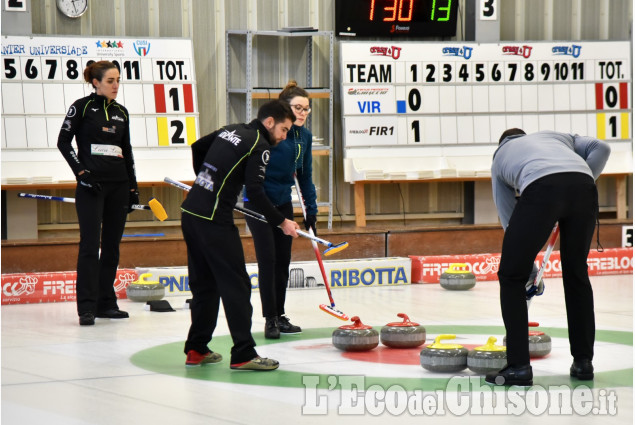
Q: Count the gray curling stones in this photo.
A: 7